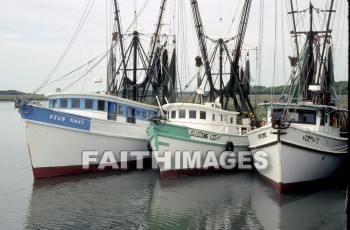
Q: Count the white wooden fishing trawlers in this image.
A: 3